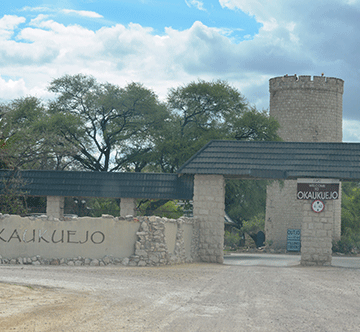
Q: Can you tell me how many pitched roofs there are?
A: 2